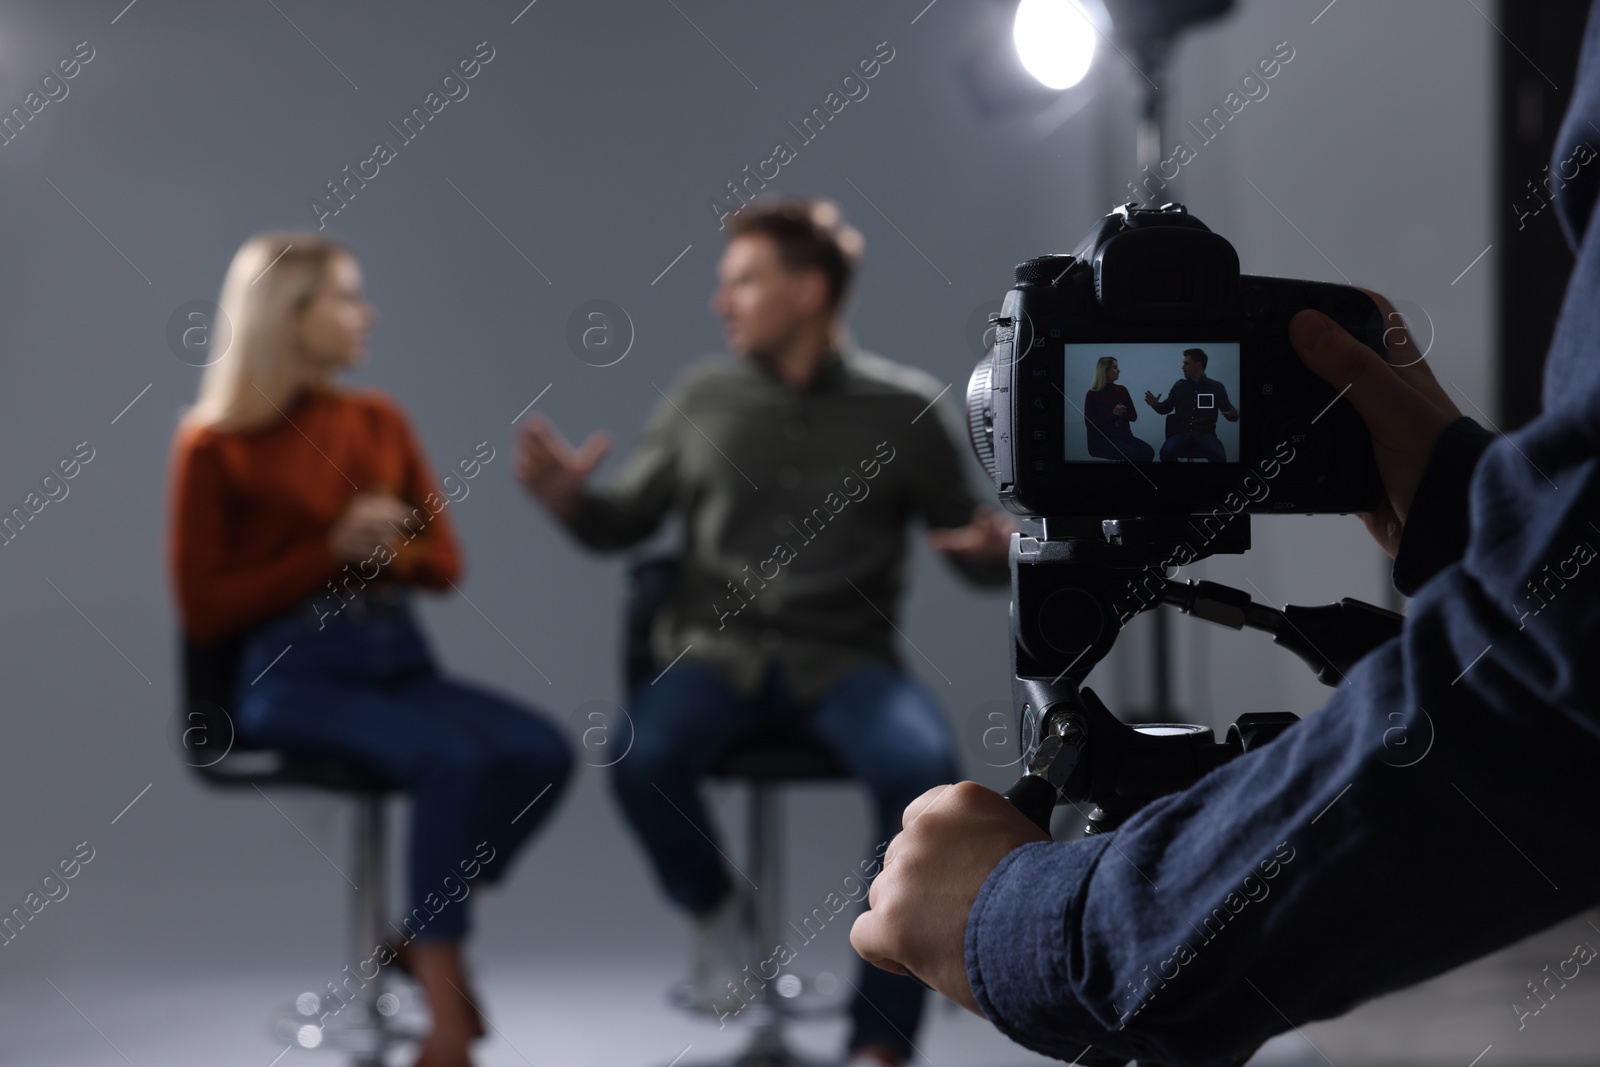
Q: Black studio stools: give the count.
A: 2